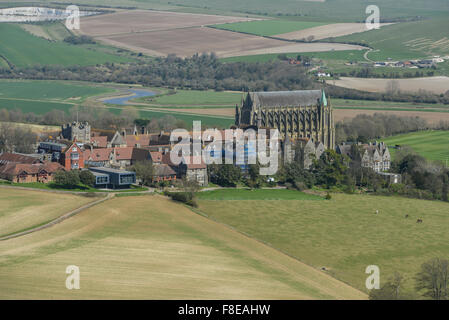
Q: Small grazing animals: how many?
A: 3